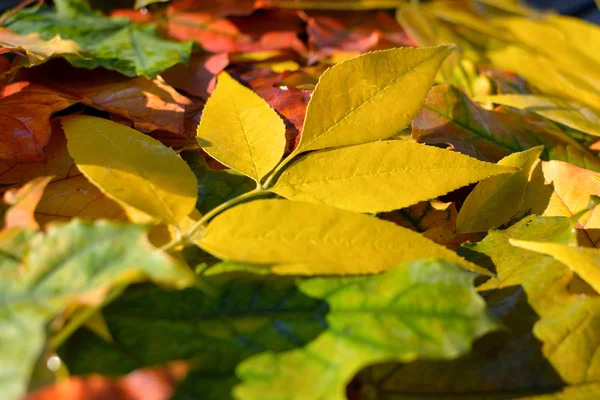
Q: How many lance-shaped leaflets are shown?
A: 5